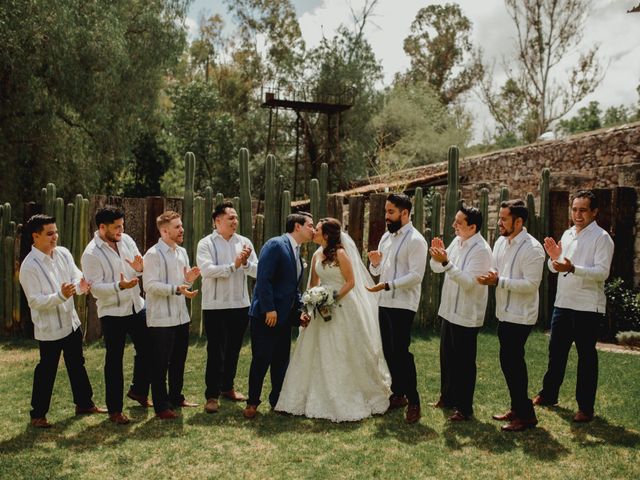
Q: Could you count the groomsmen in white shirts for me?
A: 8